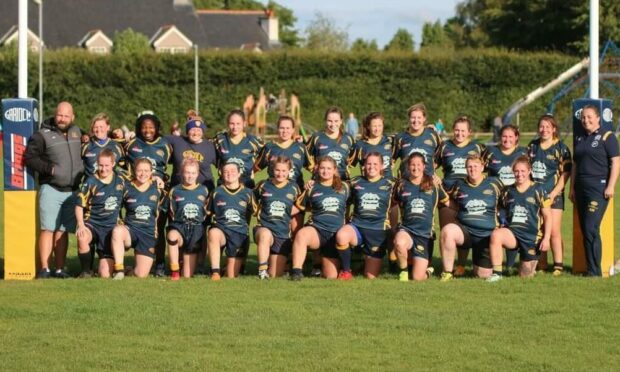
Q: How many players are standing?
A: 11